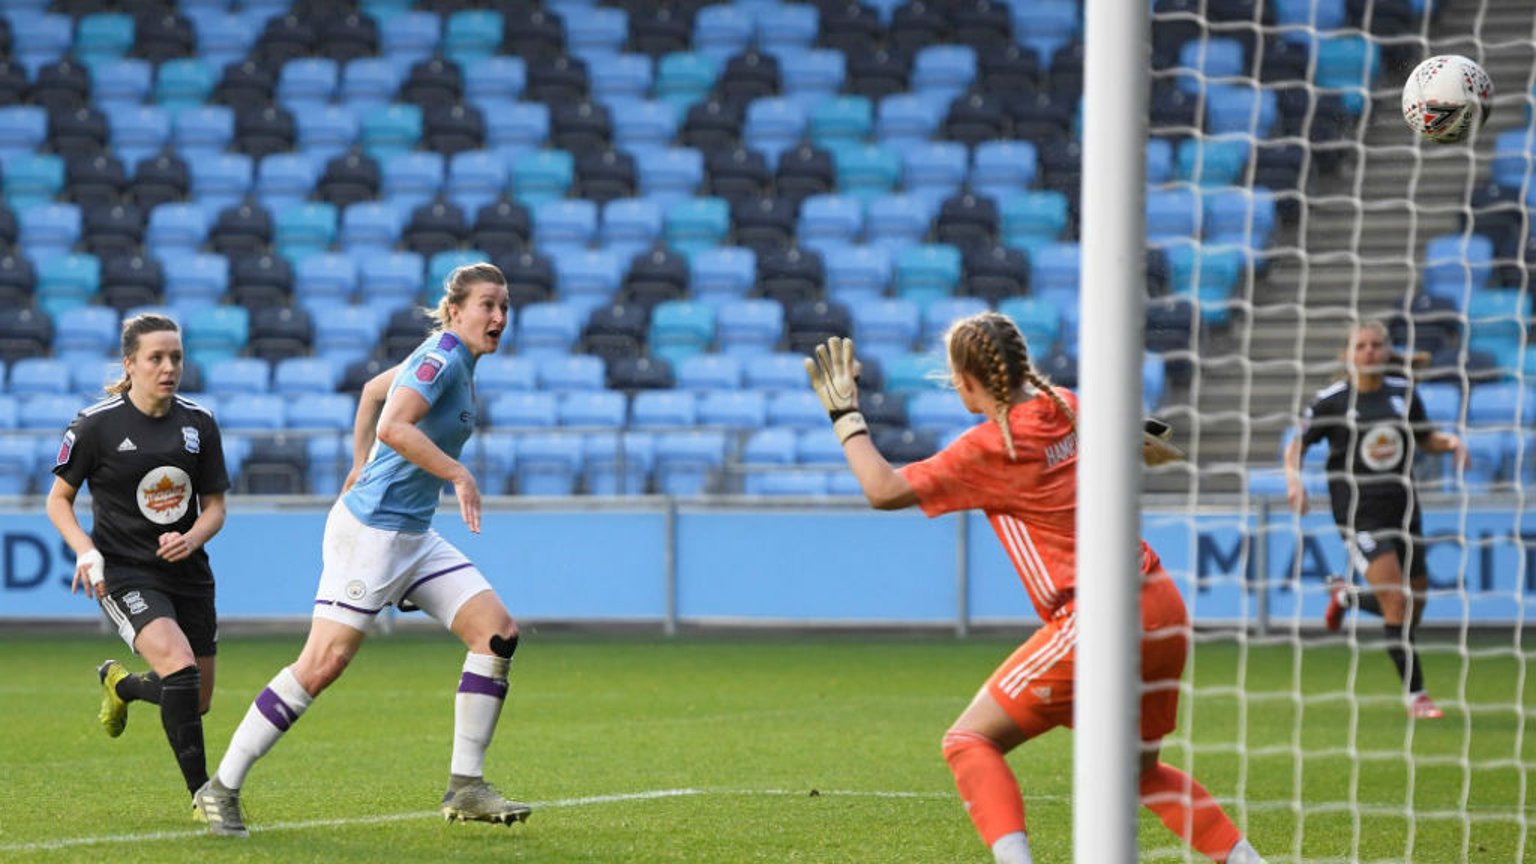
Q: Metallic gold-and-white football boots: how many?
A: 2